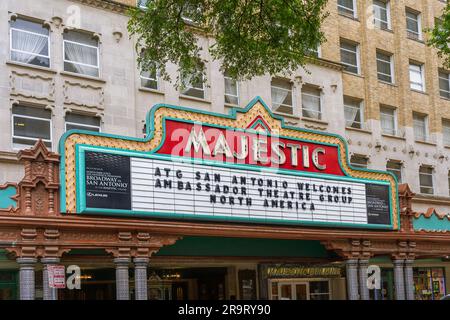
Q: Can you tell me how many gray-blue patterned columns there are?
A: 8